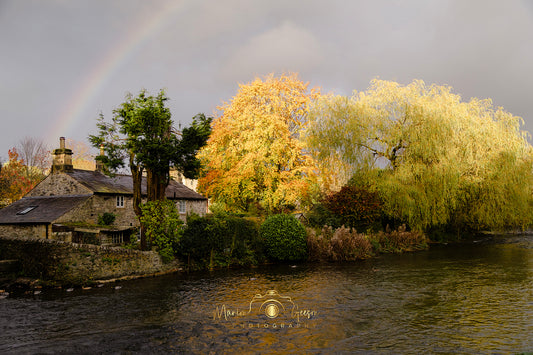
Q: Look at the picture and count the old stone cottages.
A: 1